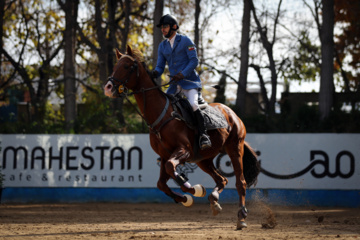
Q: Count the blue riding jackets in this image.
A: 1